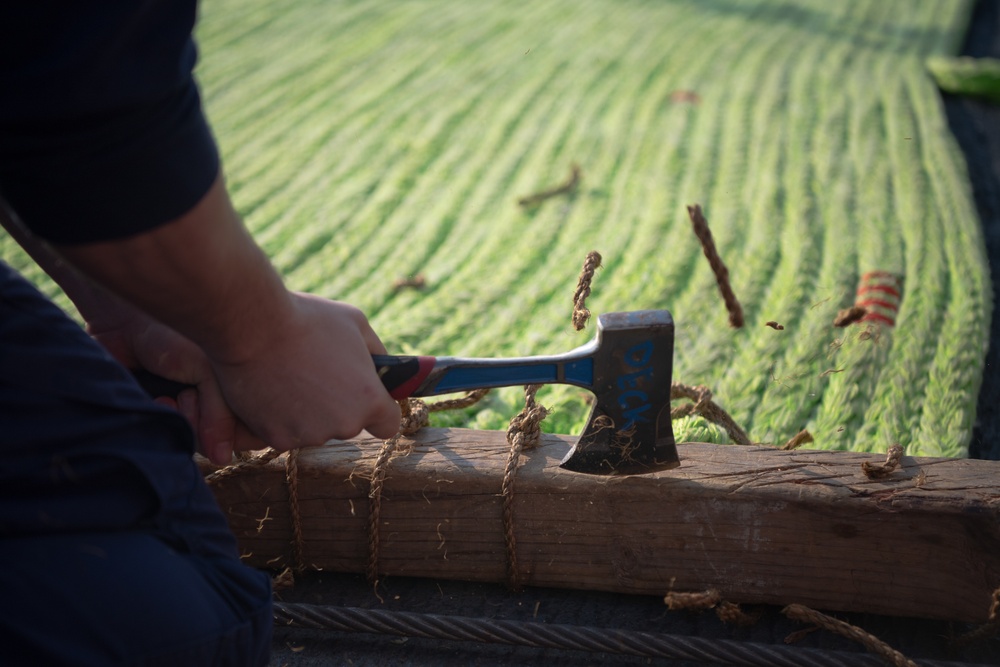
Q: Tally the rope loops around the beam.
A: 3